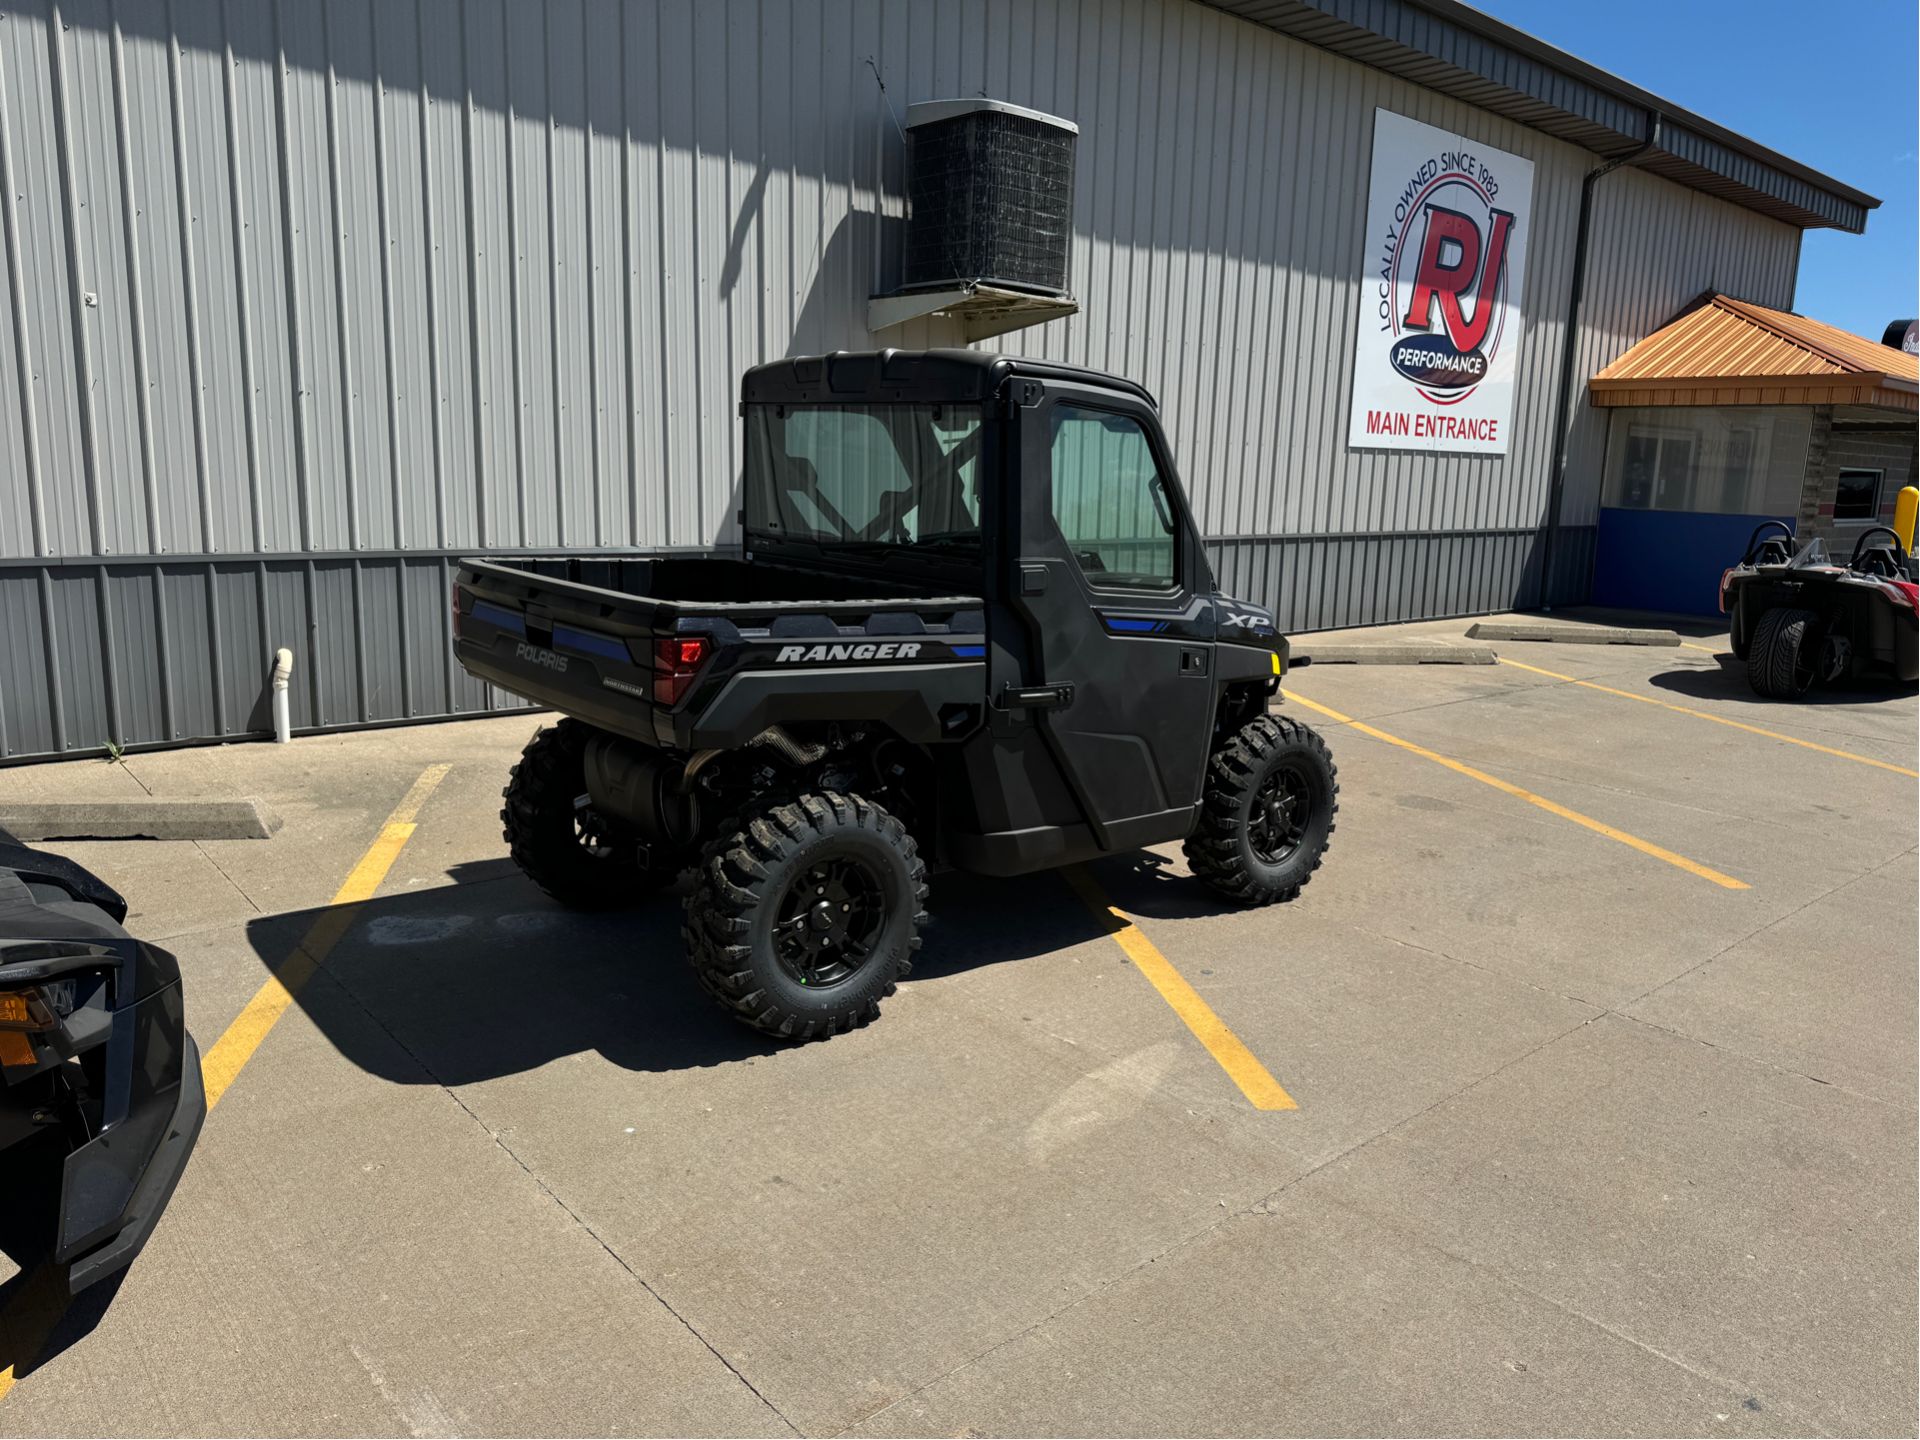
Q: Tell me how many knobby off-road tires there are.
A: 3